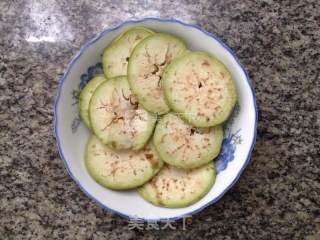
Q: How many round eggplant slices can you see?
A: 8